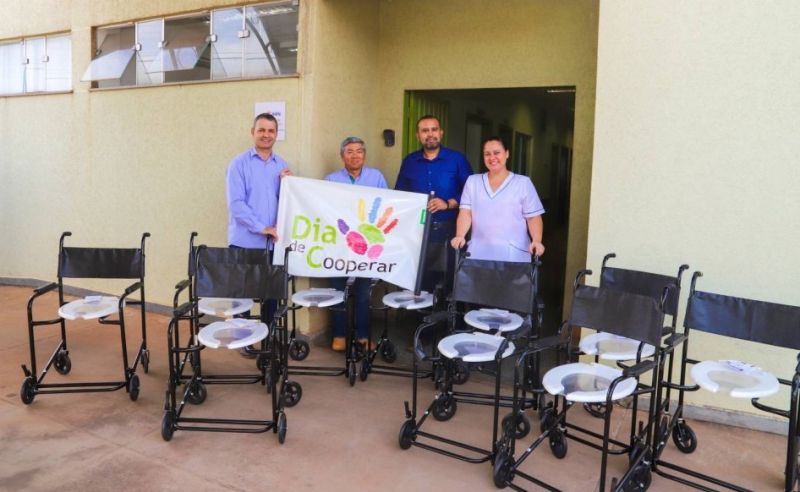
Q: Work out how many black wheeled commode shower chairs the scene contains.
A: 10